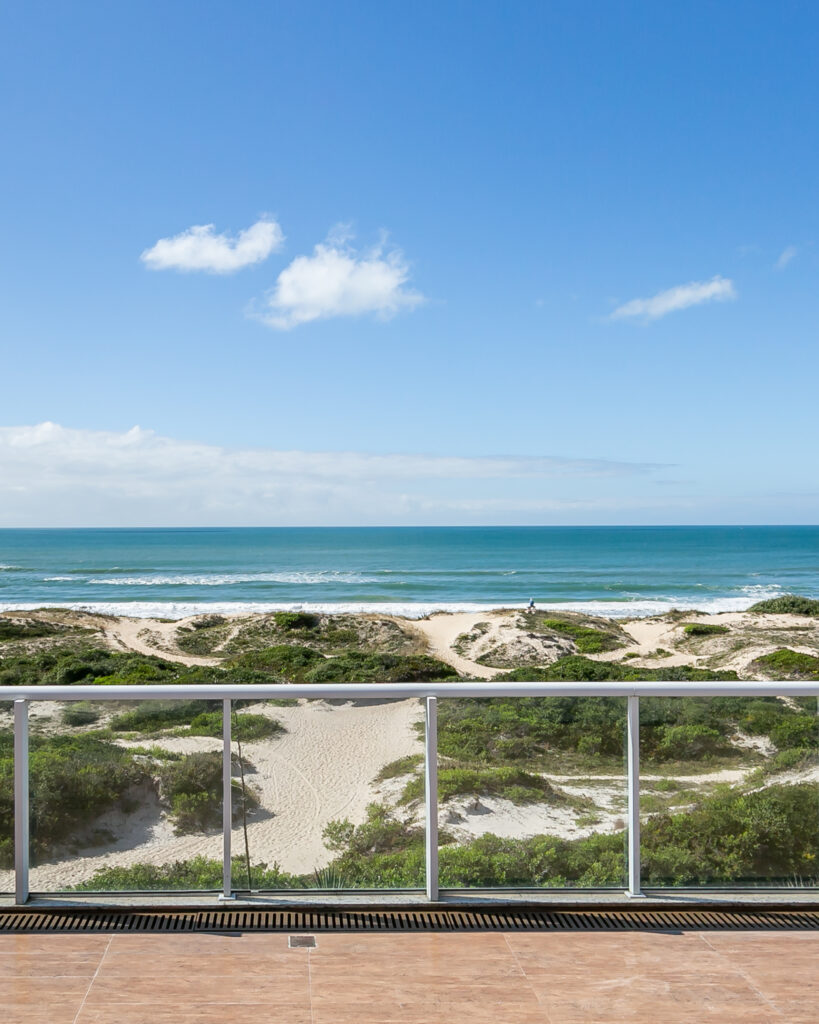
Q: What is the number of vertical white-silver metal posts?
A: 4